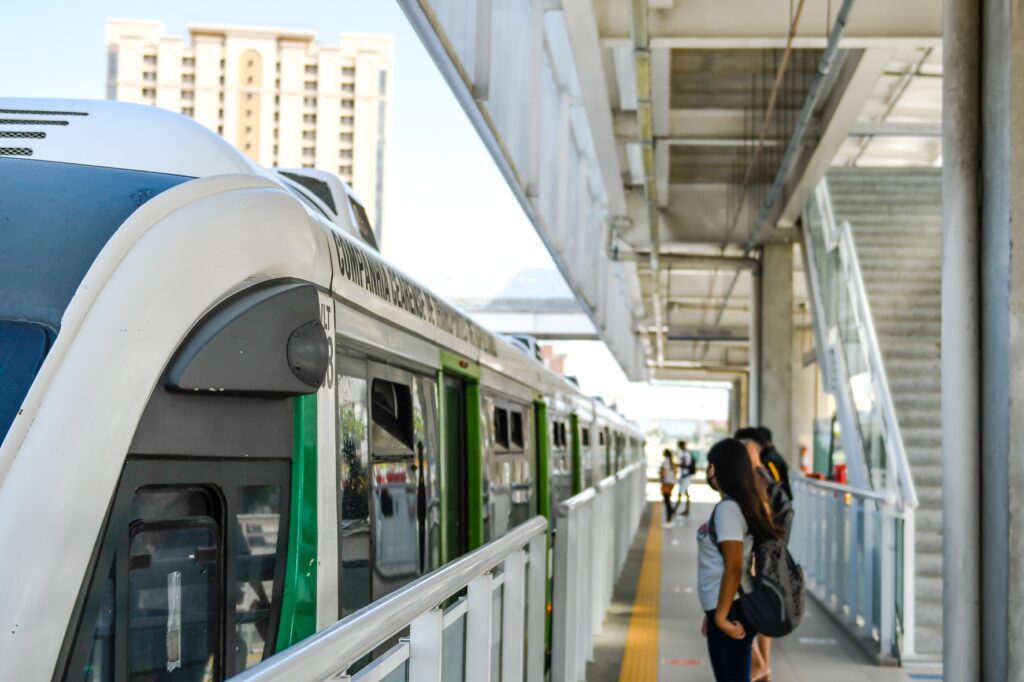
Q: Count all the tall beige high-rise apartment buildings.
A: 1